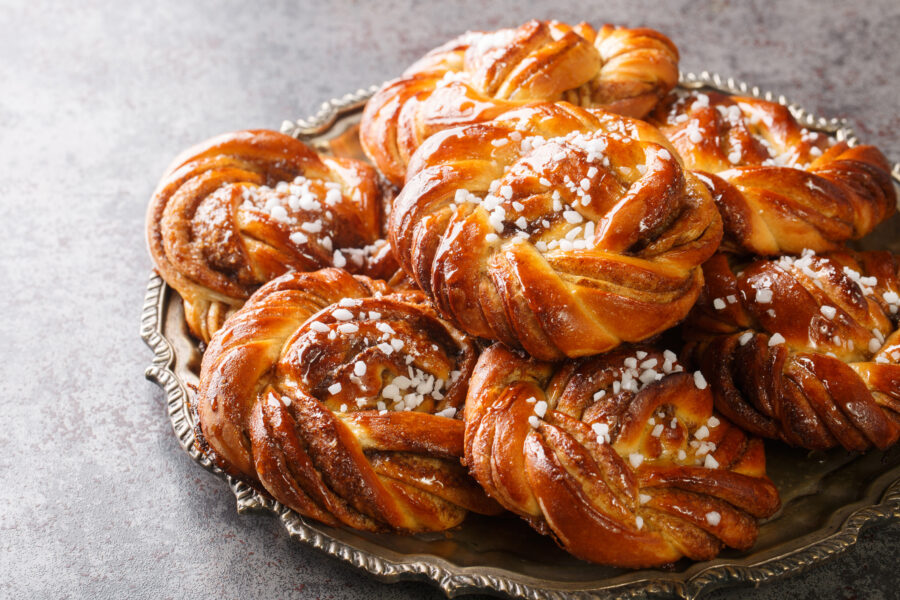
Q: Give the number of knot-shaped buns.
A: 7